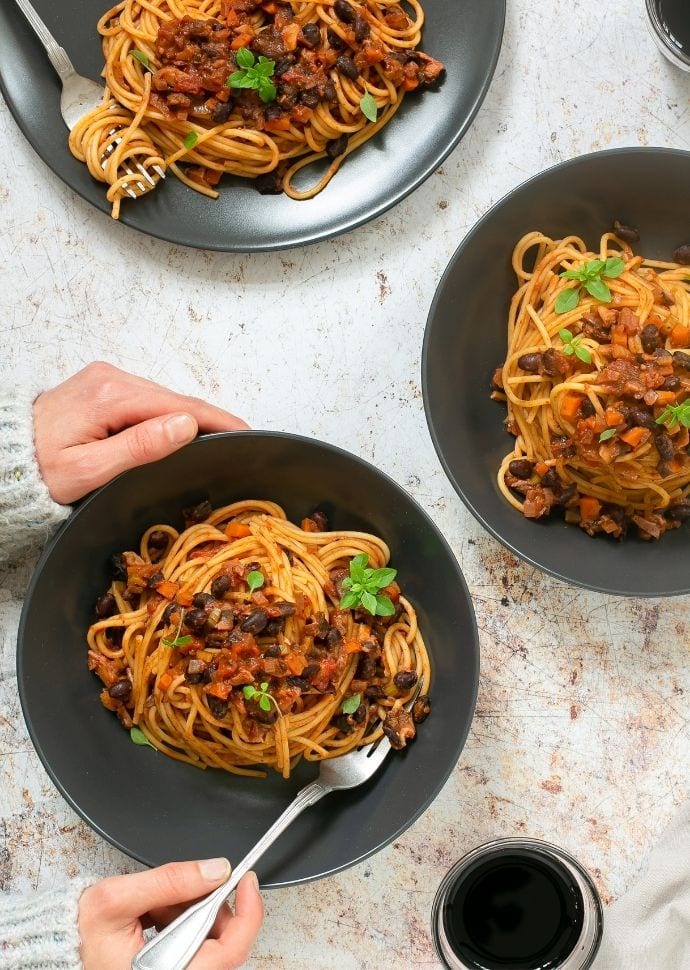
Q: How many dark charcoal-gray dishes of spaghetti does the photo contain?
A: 3